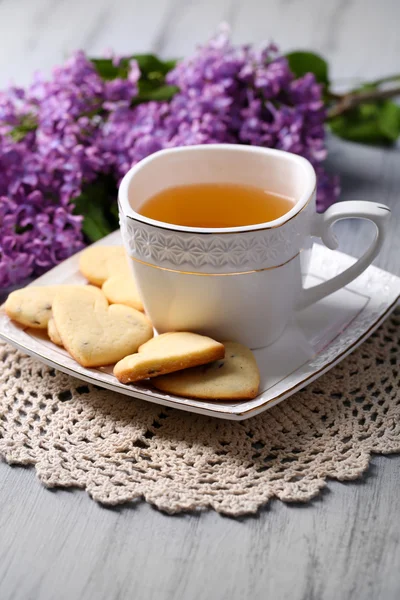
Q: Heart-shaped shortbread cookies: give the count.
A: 5